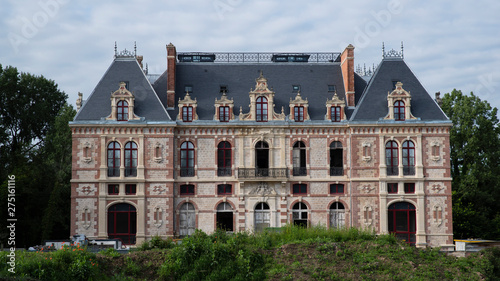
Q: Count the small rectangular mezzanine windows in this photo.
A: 8